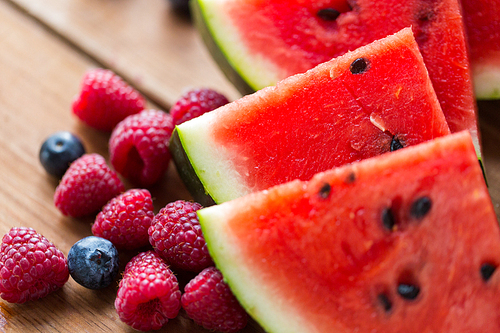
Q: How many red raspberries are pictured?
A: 9